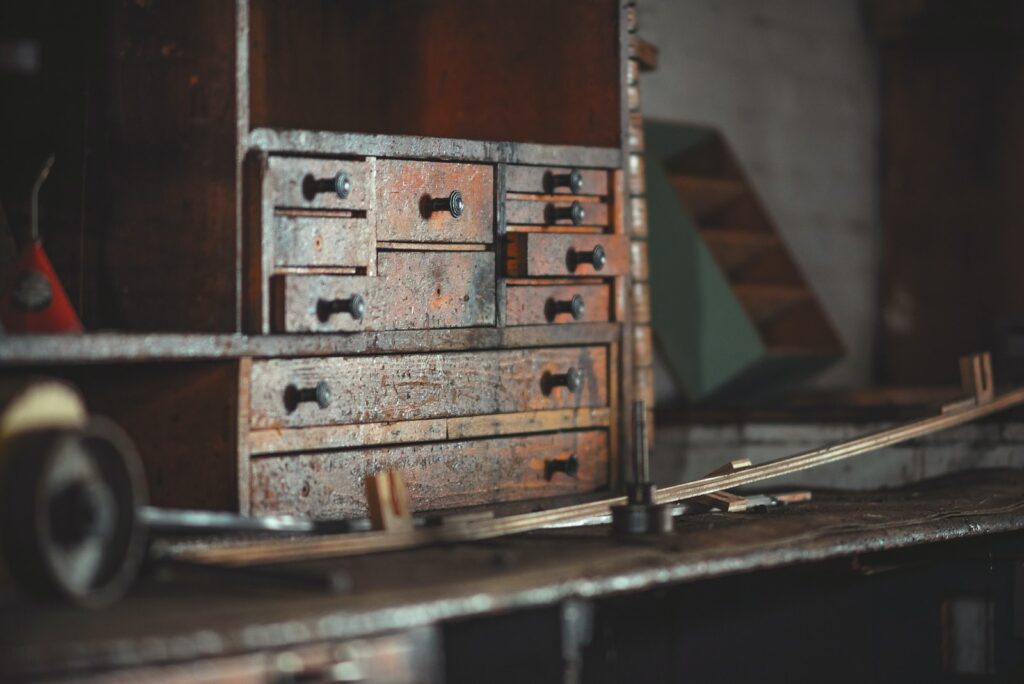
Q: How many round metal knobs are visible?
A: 10